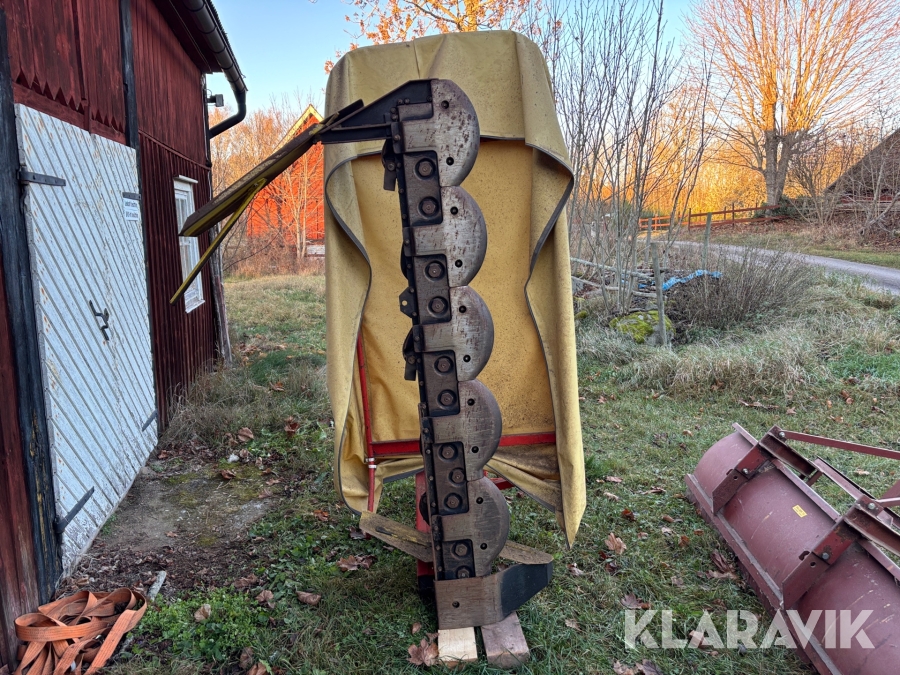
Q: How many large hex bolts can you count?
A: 11